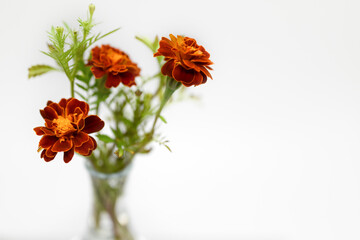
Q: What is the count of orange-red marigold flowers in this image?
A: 3